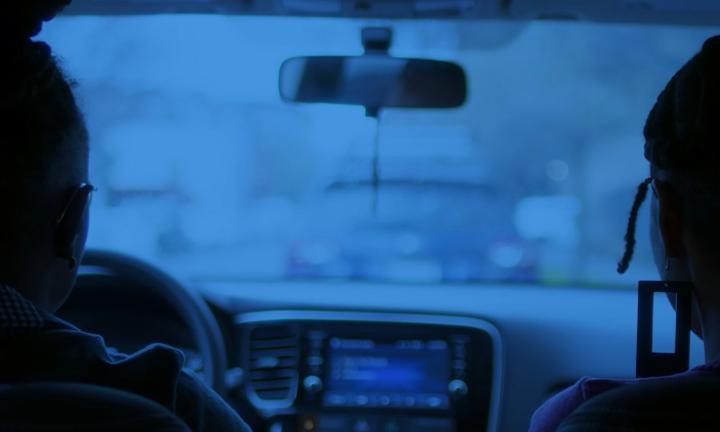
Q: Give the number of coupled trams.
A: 0